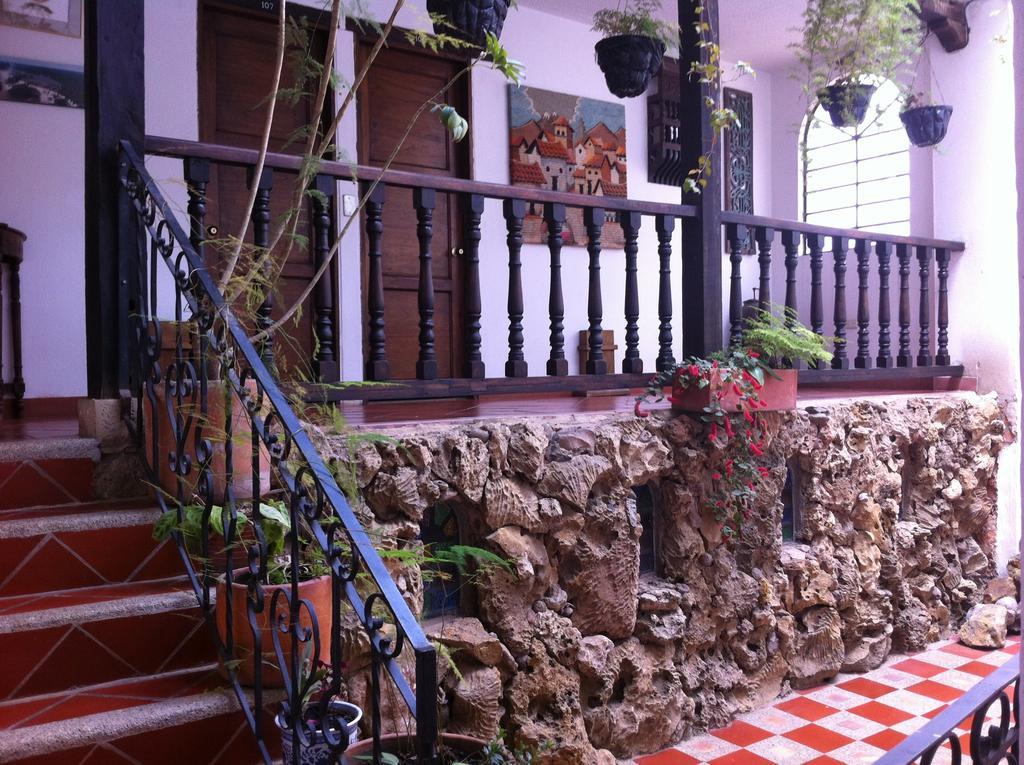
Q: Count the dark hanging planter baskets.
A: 4